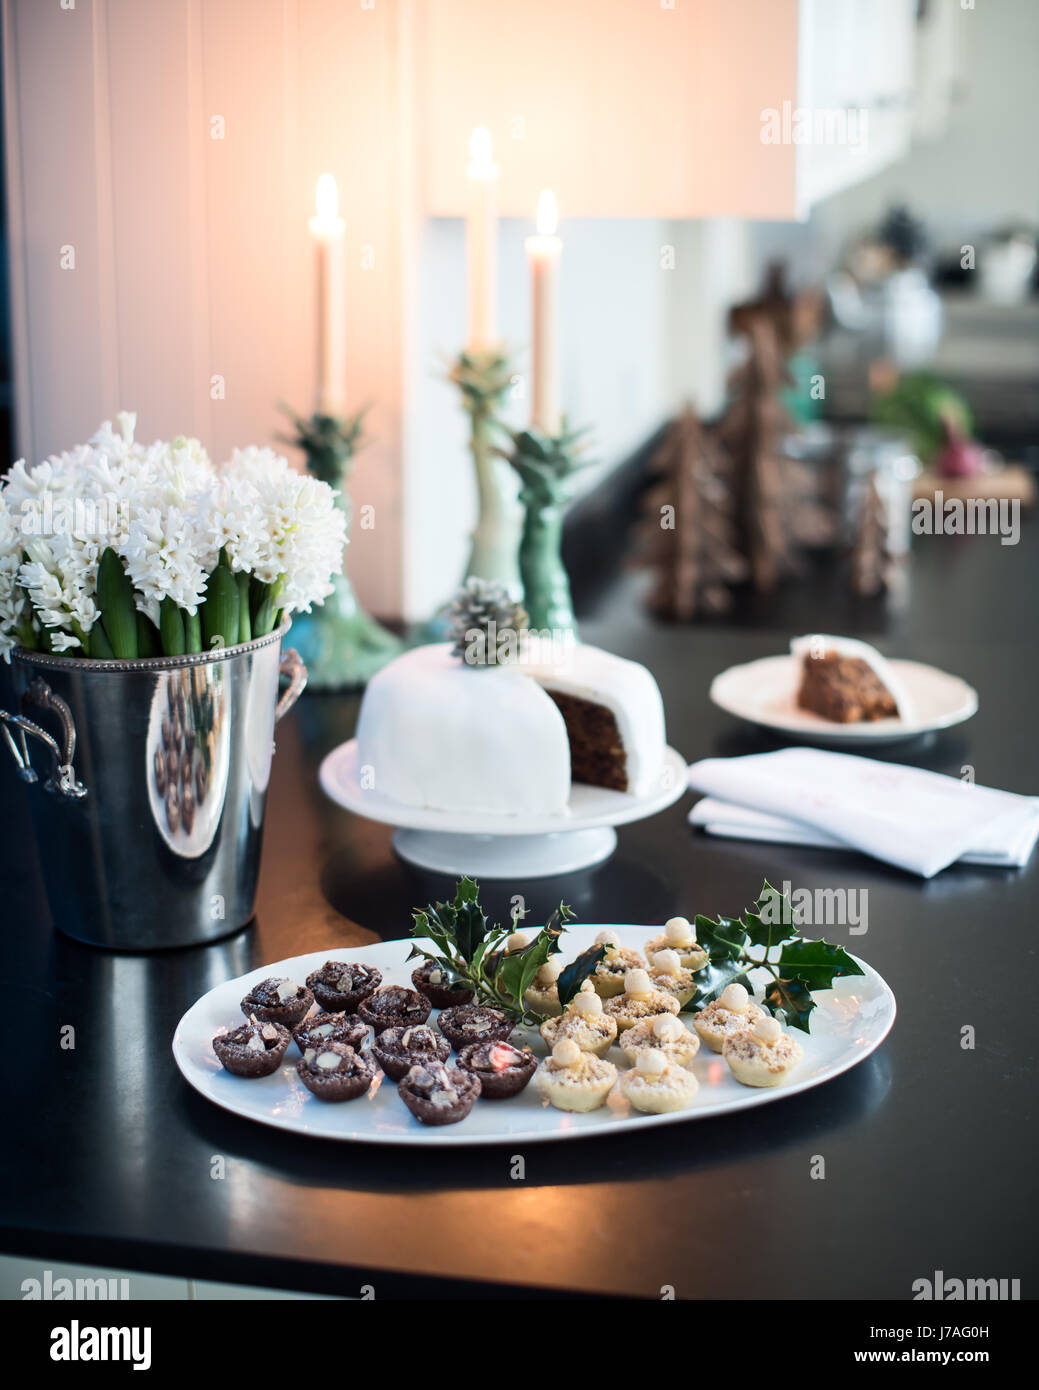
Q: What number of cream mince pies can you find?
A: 12